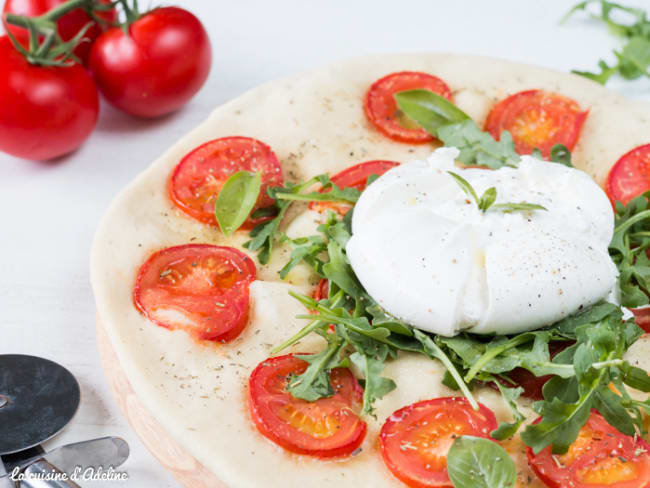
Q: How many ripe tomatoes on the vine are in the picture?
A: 3